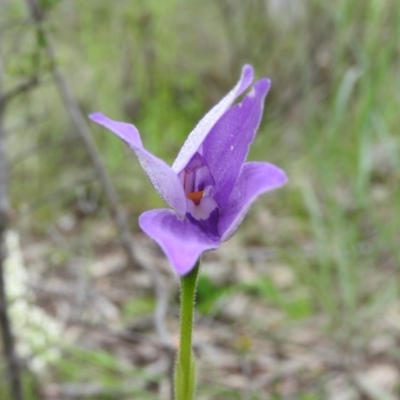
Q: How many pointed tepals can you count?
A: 5